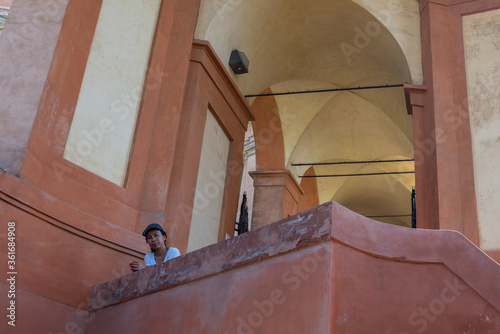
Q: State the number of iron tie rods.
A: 4